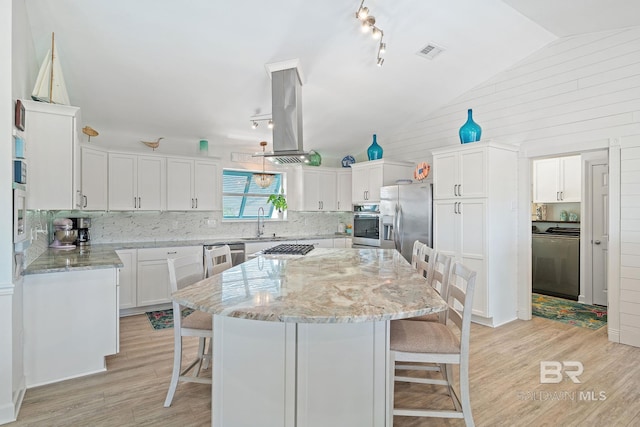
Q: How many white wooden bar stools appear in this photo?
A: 6